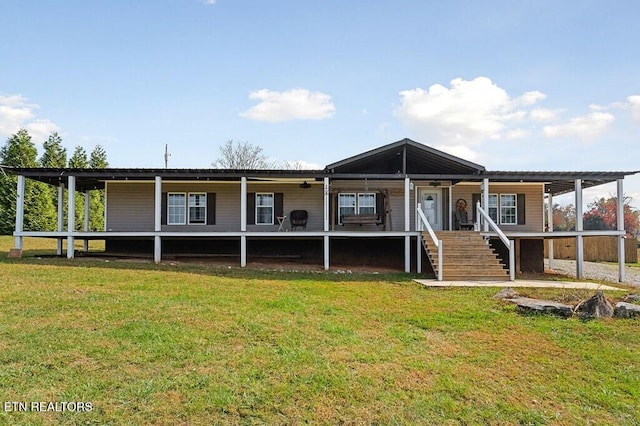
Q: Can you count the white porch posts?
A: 12